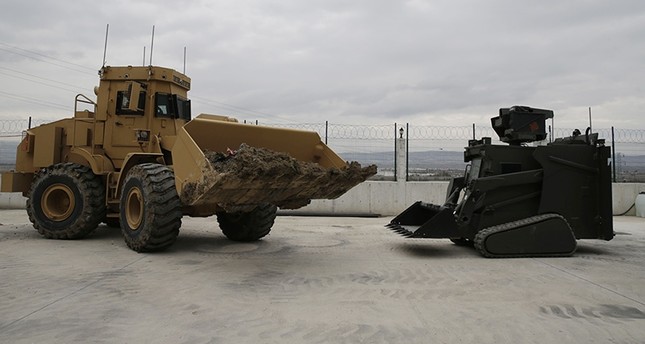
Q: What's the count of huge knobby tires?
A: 3